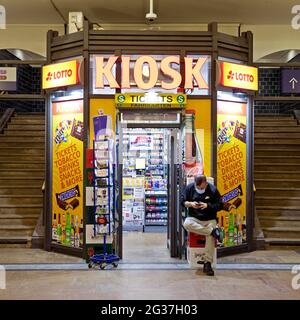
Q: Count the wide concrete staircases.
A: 2